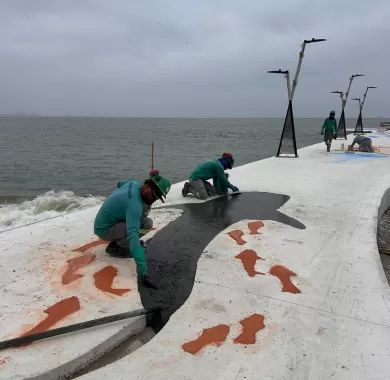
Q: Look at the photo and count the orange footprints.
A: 10